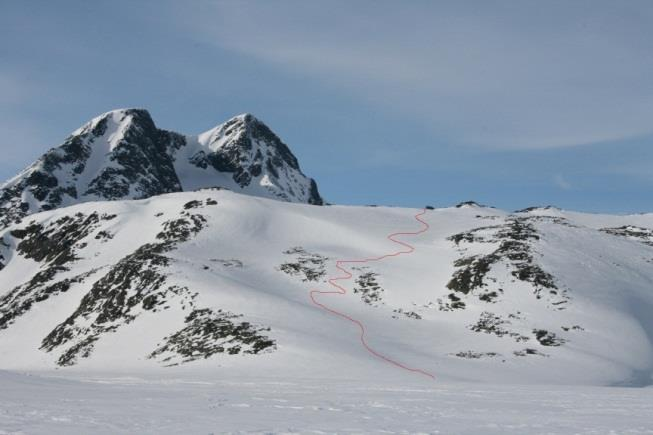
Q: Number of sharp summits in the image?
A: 2